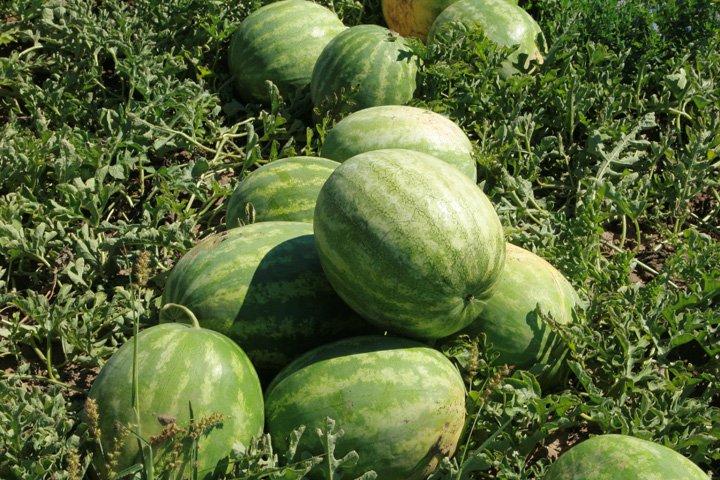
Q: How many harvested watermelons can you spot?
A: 12